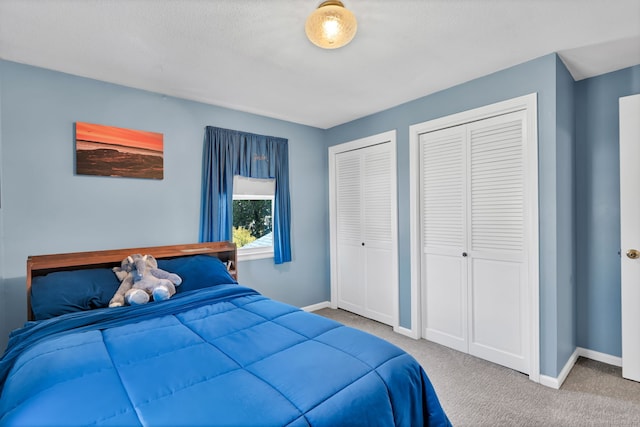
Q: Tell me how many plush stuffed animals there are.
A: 1